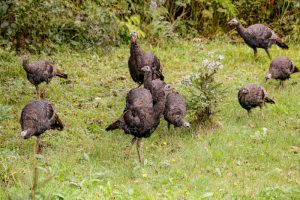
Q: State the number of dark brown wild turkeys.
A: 9